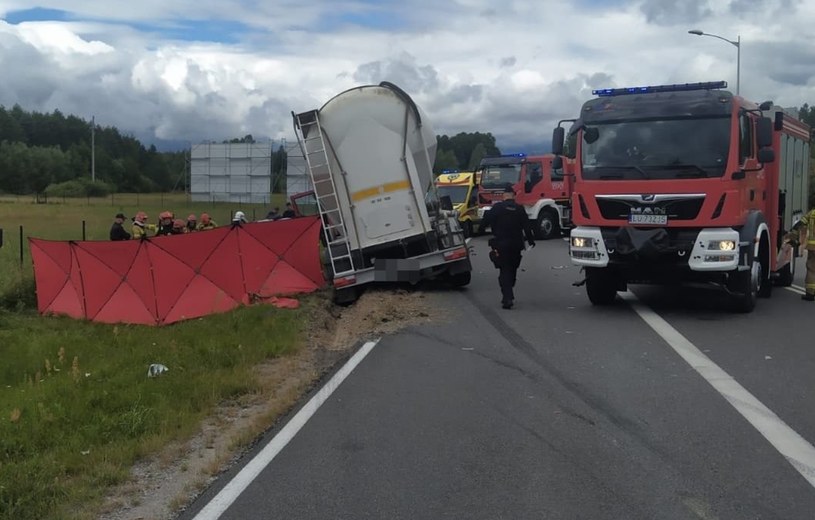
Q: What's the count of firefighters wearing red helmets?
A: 5